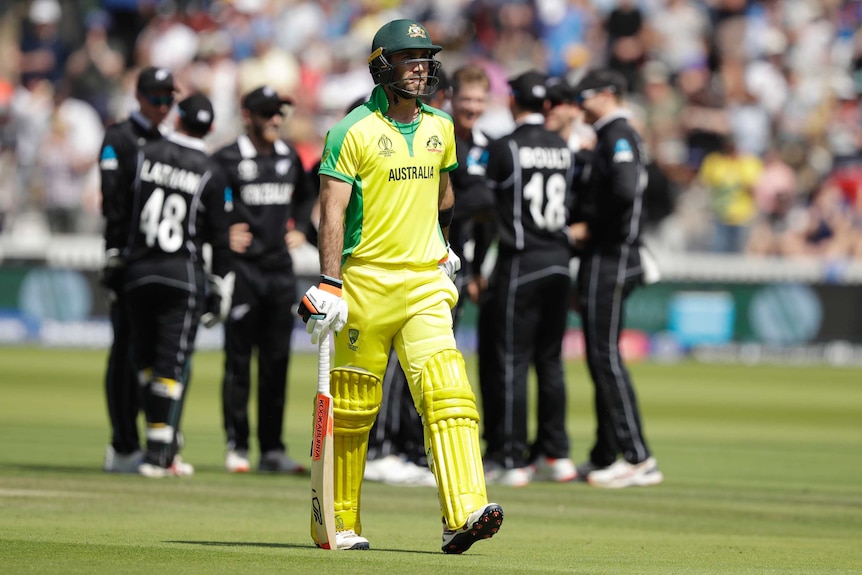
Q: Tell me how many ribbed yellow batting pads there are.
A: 2